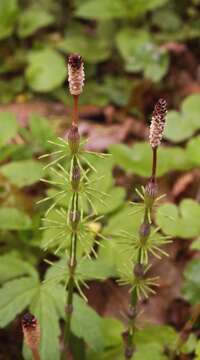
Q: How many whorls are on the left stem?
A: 4